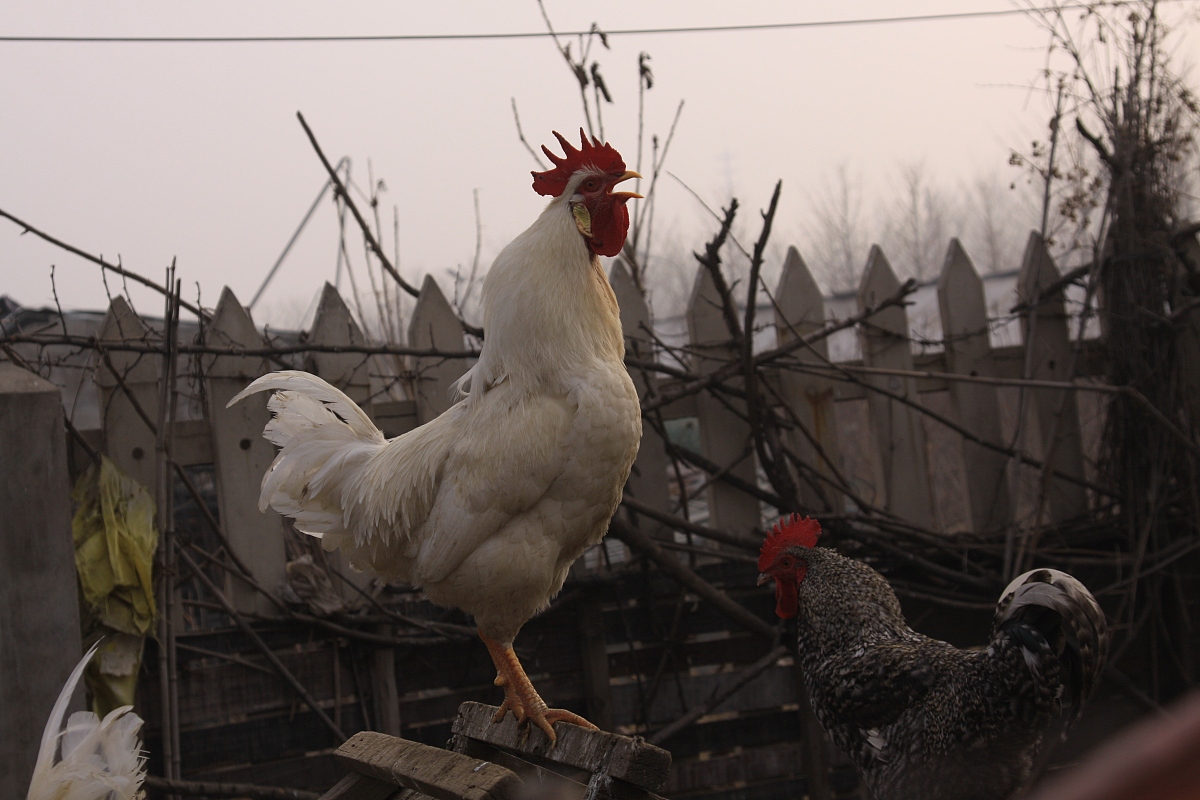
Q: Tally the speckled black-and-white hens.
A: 1